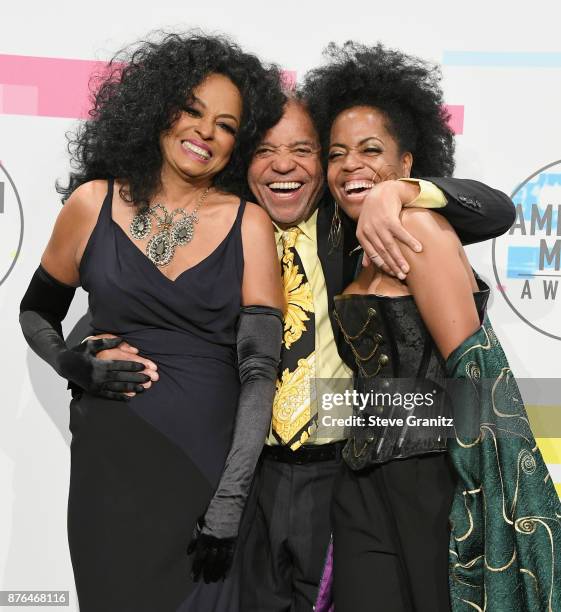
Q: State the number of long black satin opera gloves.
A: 2